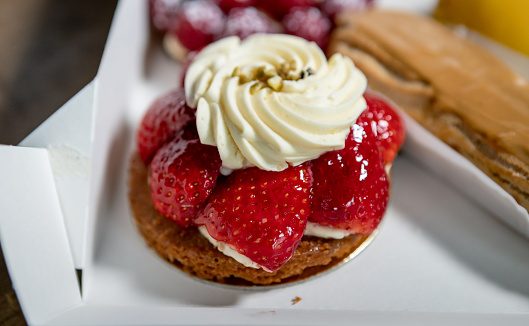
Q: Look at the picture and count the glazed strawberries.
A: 5